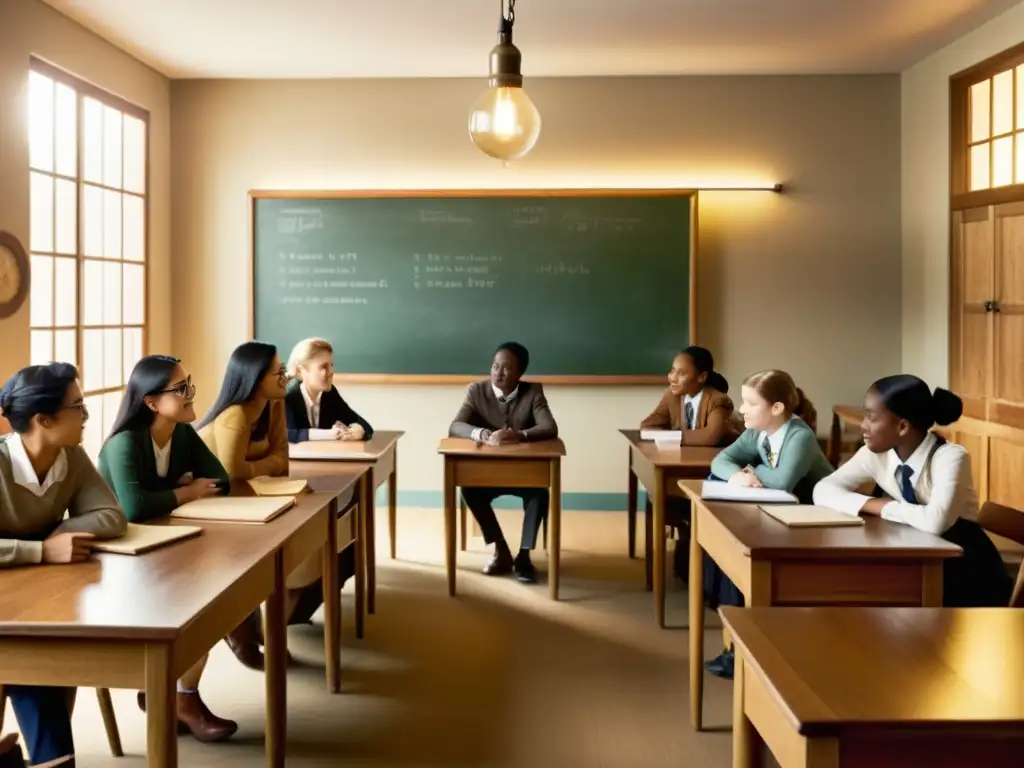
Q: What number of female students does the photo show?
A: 7